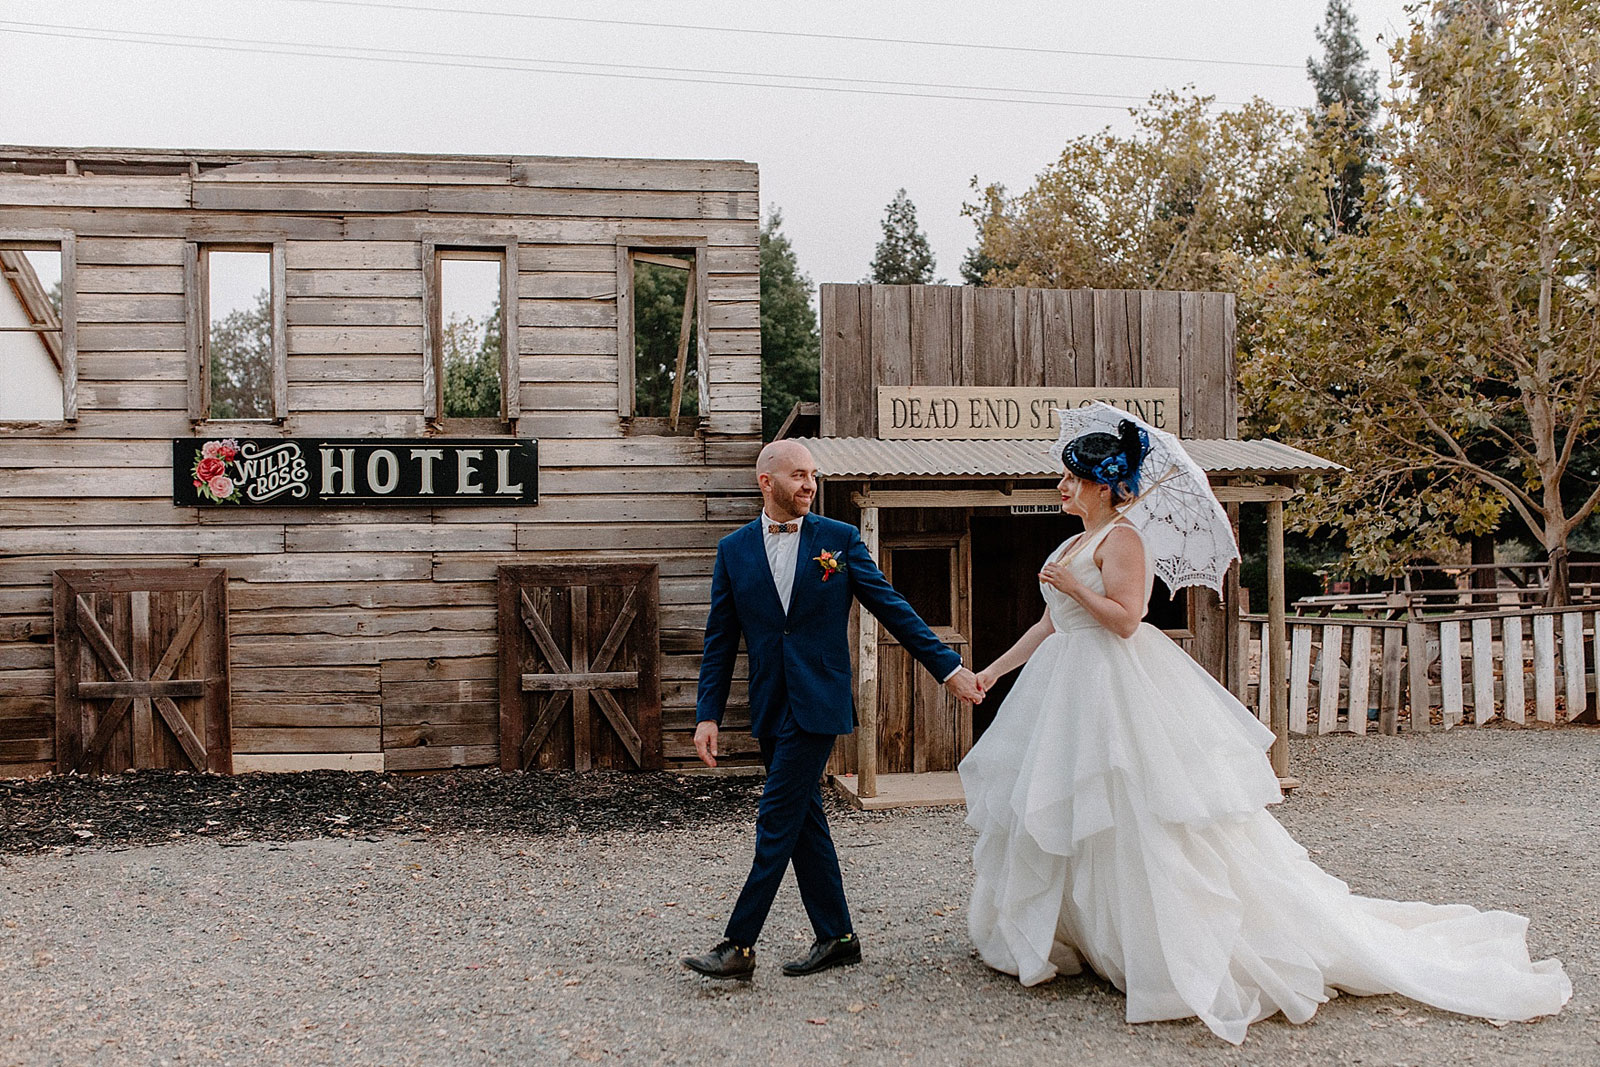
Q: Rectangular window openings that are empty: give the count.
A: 4